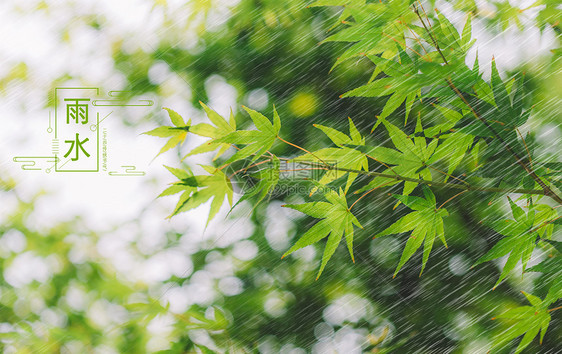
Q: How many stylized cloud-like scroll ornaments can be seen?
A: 3